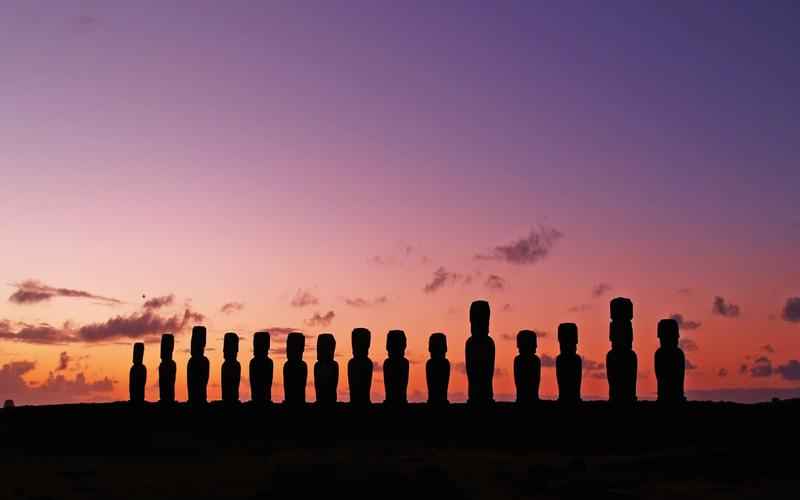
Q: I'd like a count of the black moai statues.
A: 15